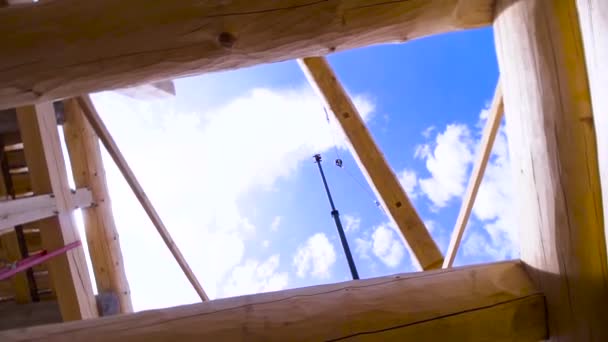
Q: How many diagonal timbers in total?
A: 3